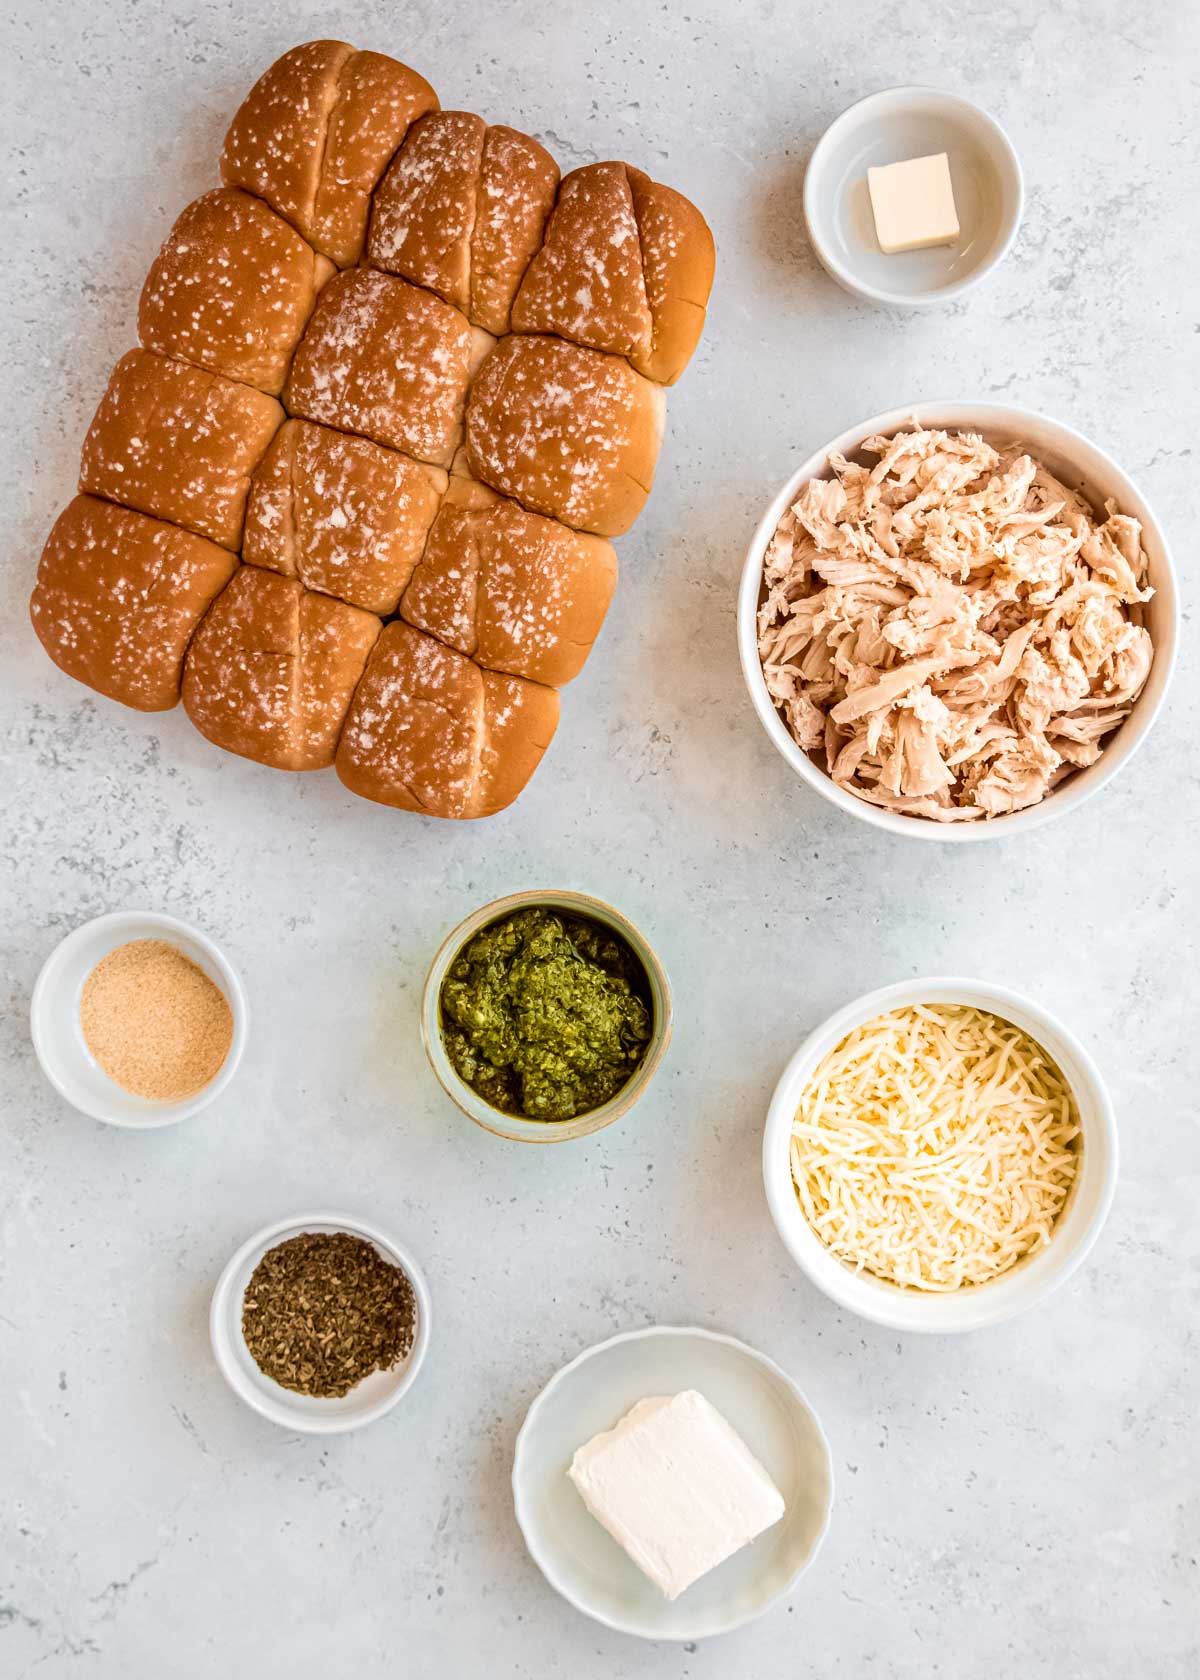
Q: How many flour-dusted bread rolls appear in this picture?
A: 12